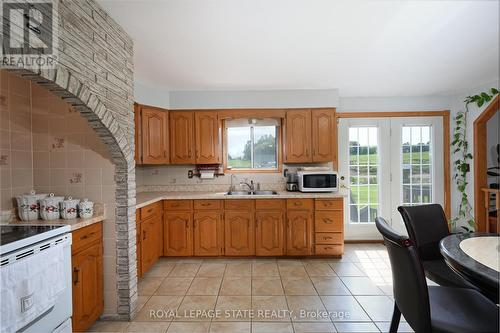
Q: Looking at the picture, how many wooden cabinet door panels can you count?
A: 12